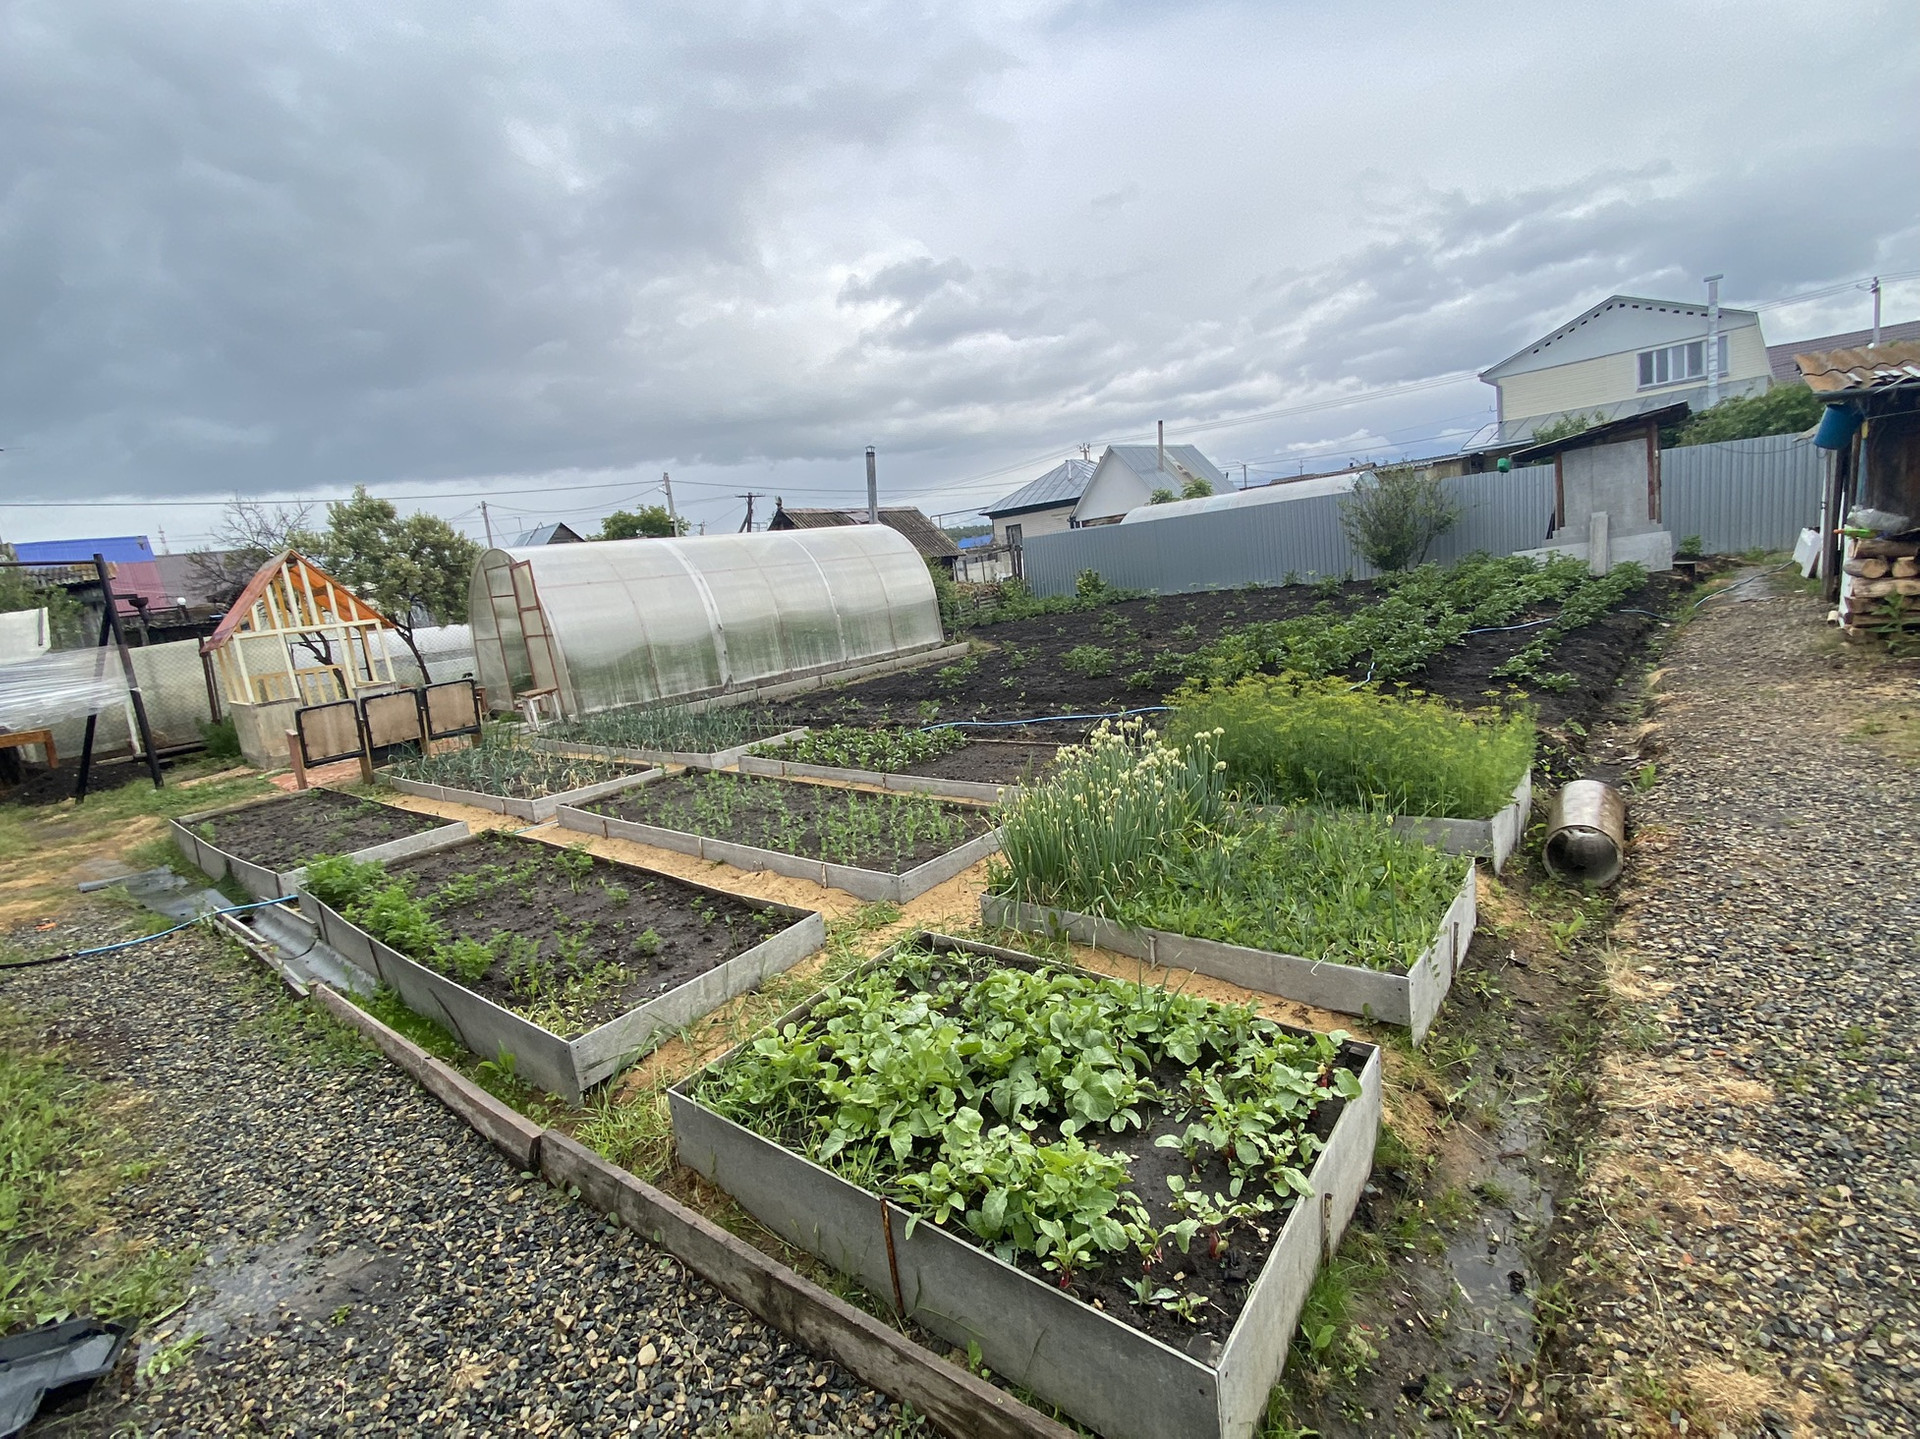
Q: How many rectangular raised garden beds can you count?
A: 9